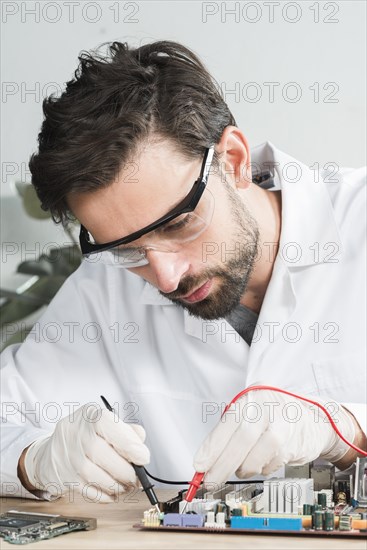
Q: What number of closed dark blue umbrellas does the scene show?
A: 0